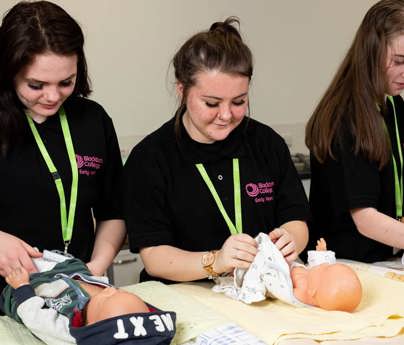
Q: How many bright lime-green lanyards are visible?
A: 3